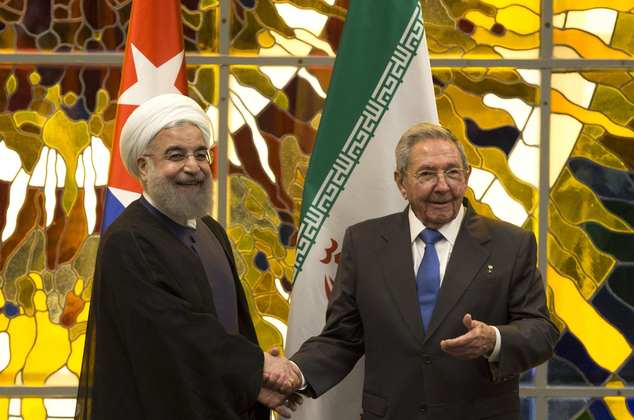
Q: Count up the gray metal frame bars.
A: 4